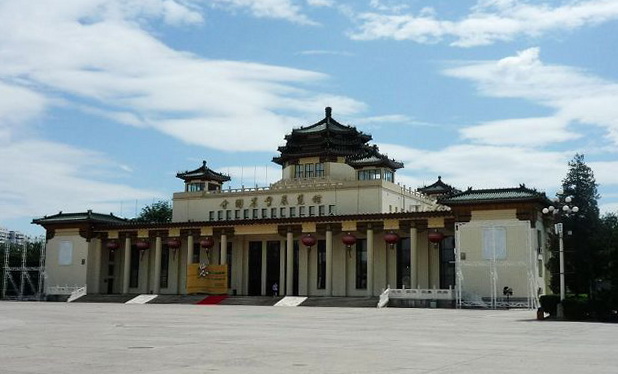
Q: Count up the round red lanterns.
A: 8